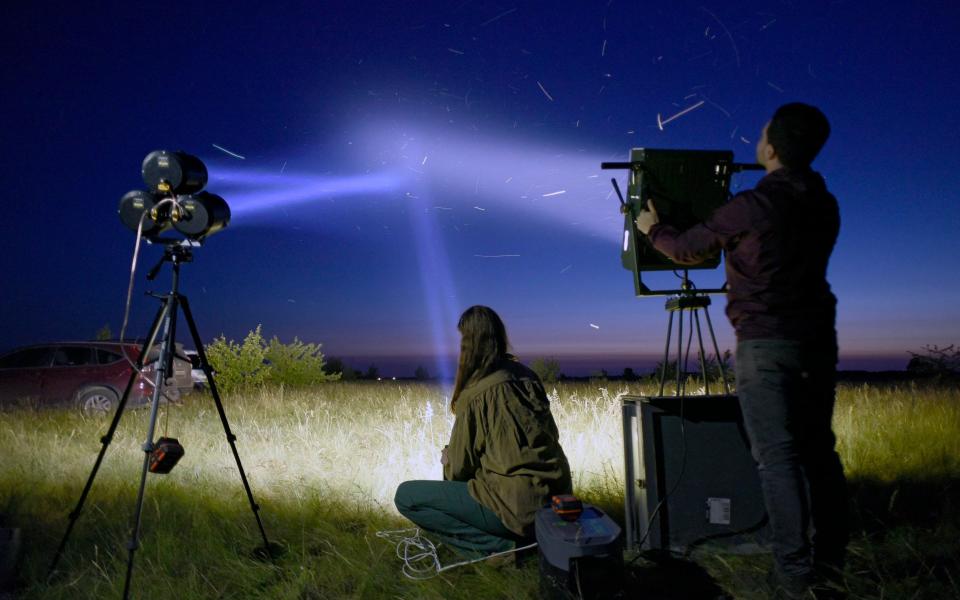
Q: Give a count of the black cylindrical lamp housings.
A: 3